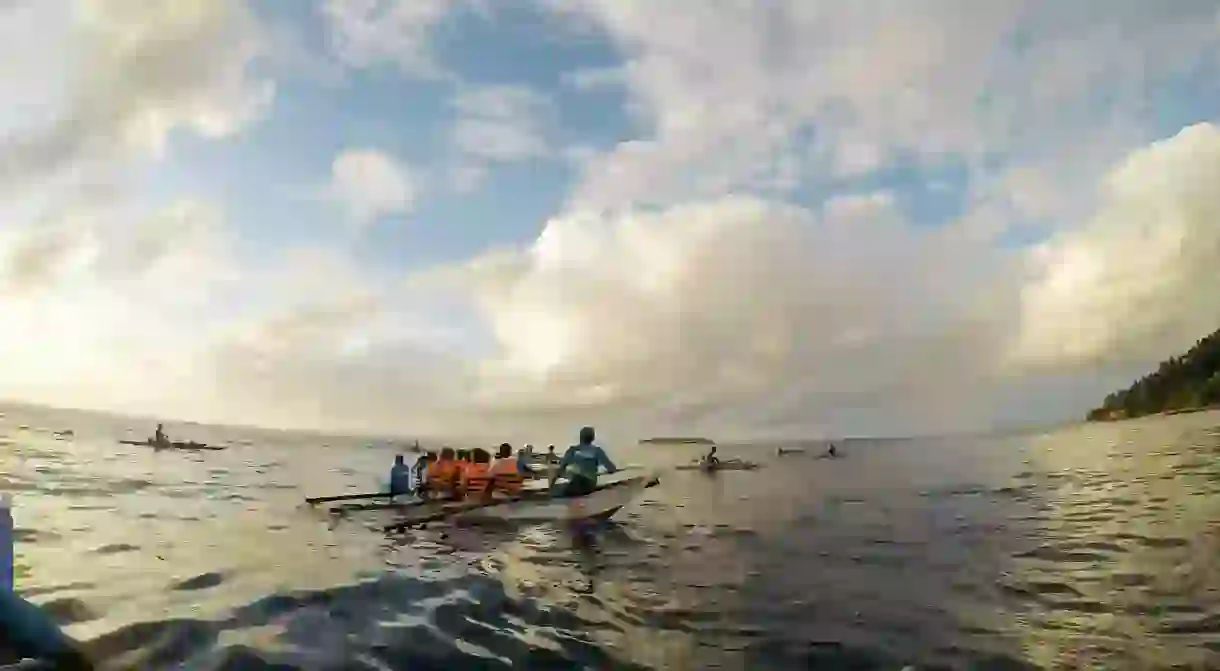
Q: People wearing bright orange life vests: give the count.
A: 5